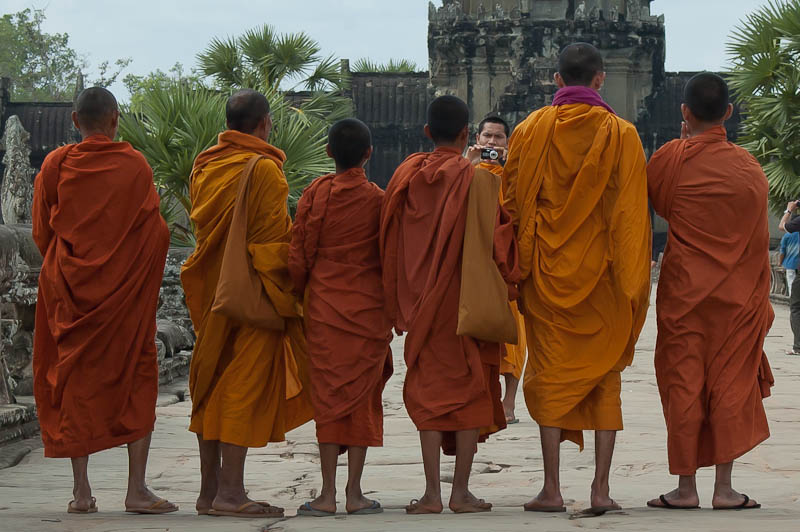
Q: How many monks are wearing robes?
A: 7